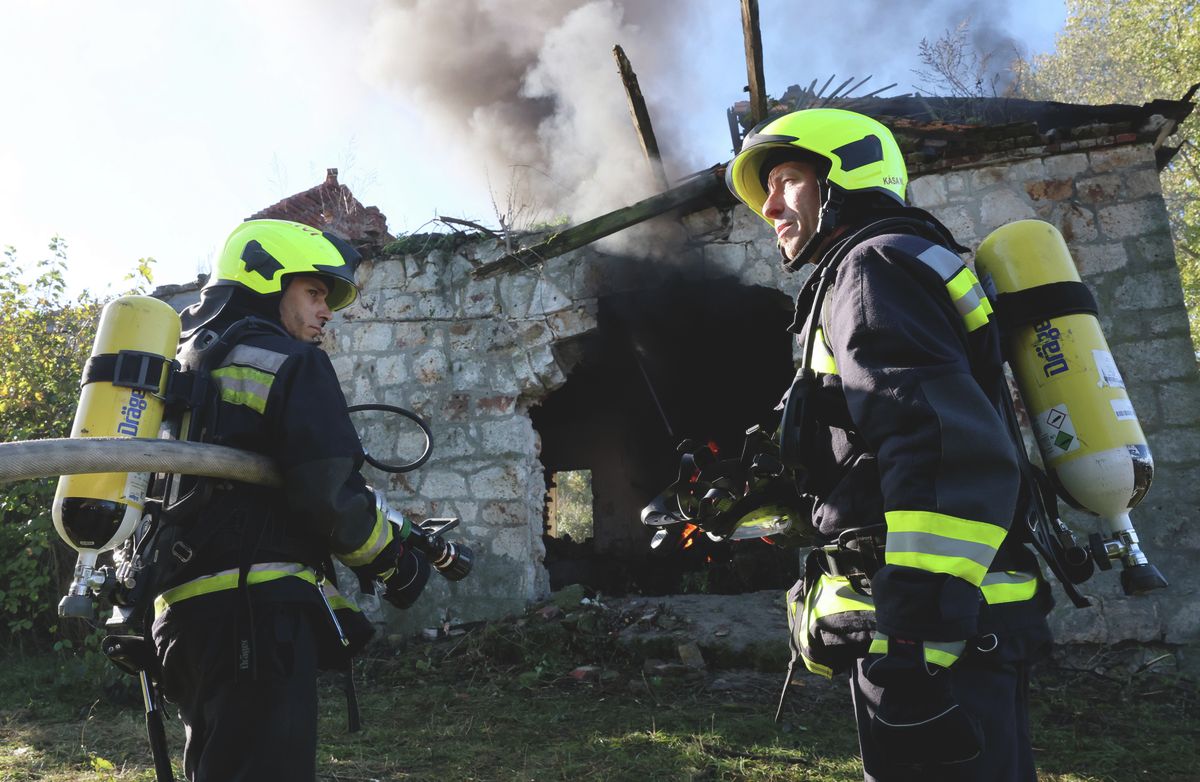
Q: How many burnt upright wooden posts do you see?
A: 2